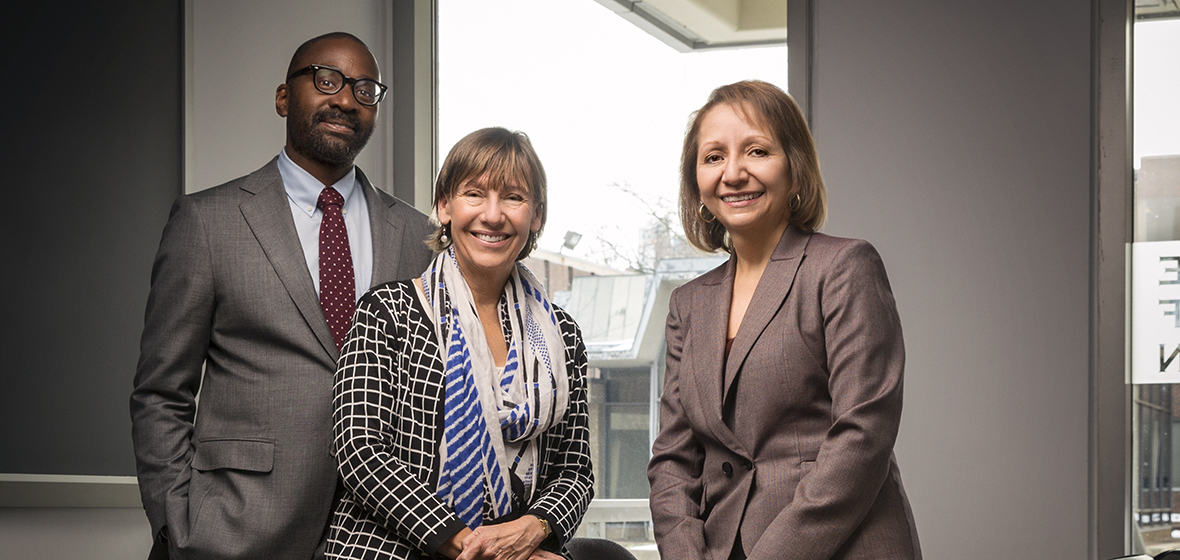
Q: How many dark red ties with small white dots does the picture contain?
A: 1